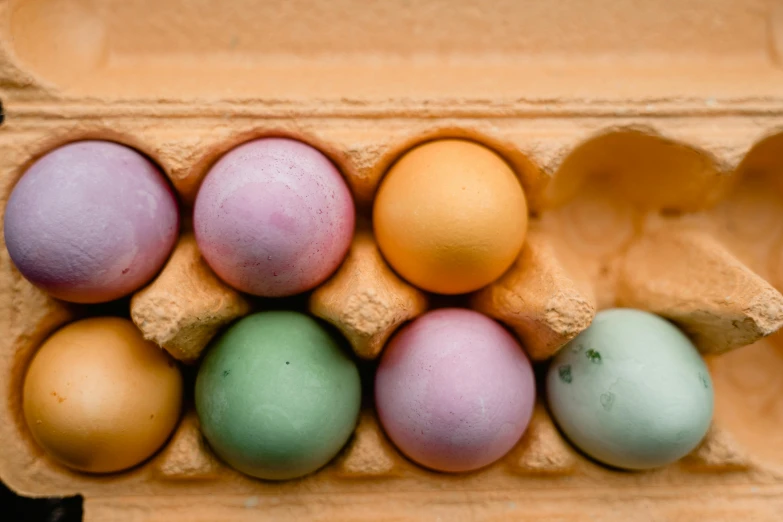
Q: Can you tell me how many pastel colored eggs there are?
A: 7